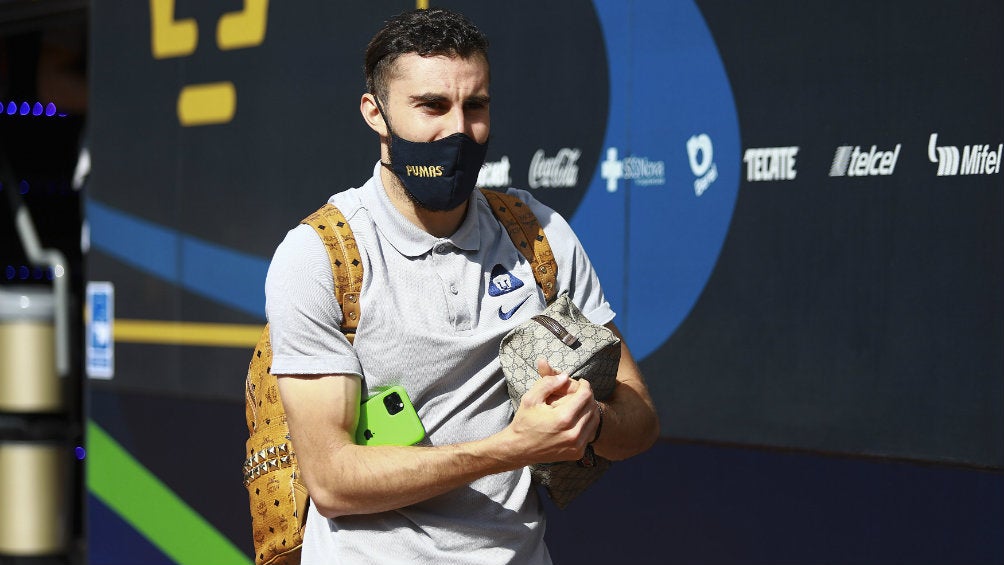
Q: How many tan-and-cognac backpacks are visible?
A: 1